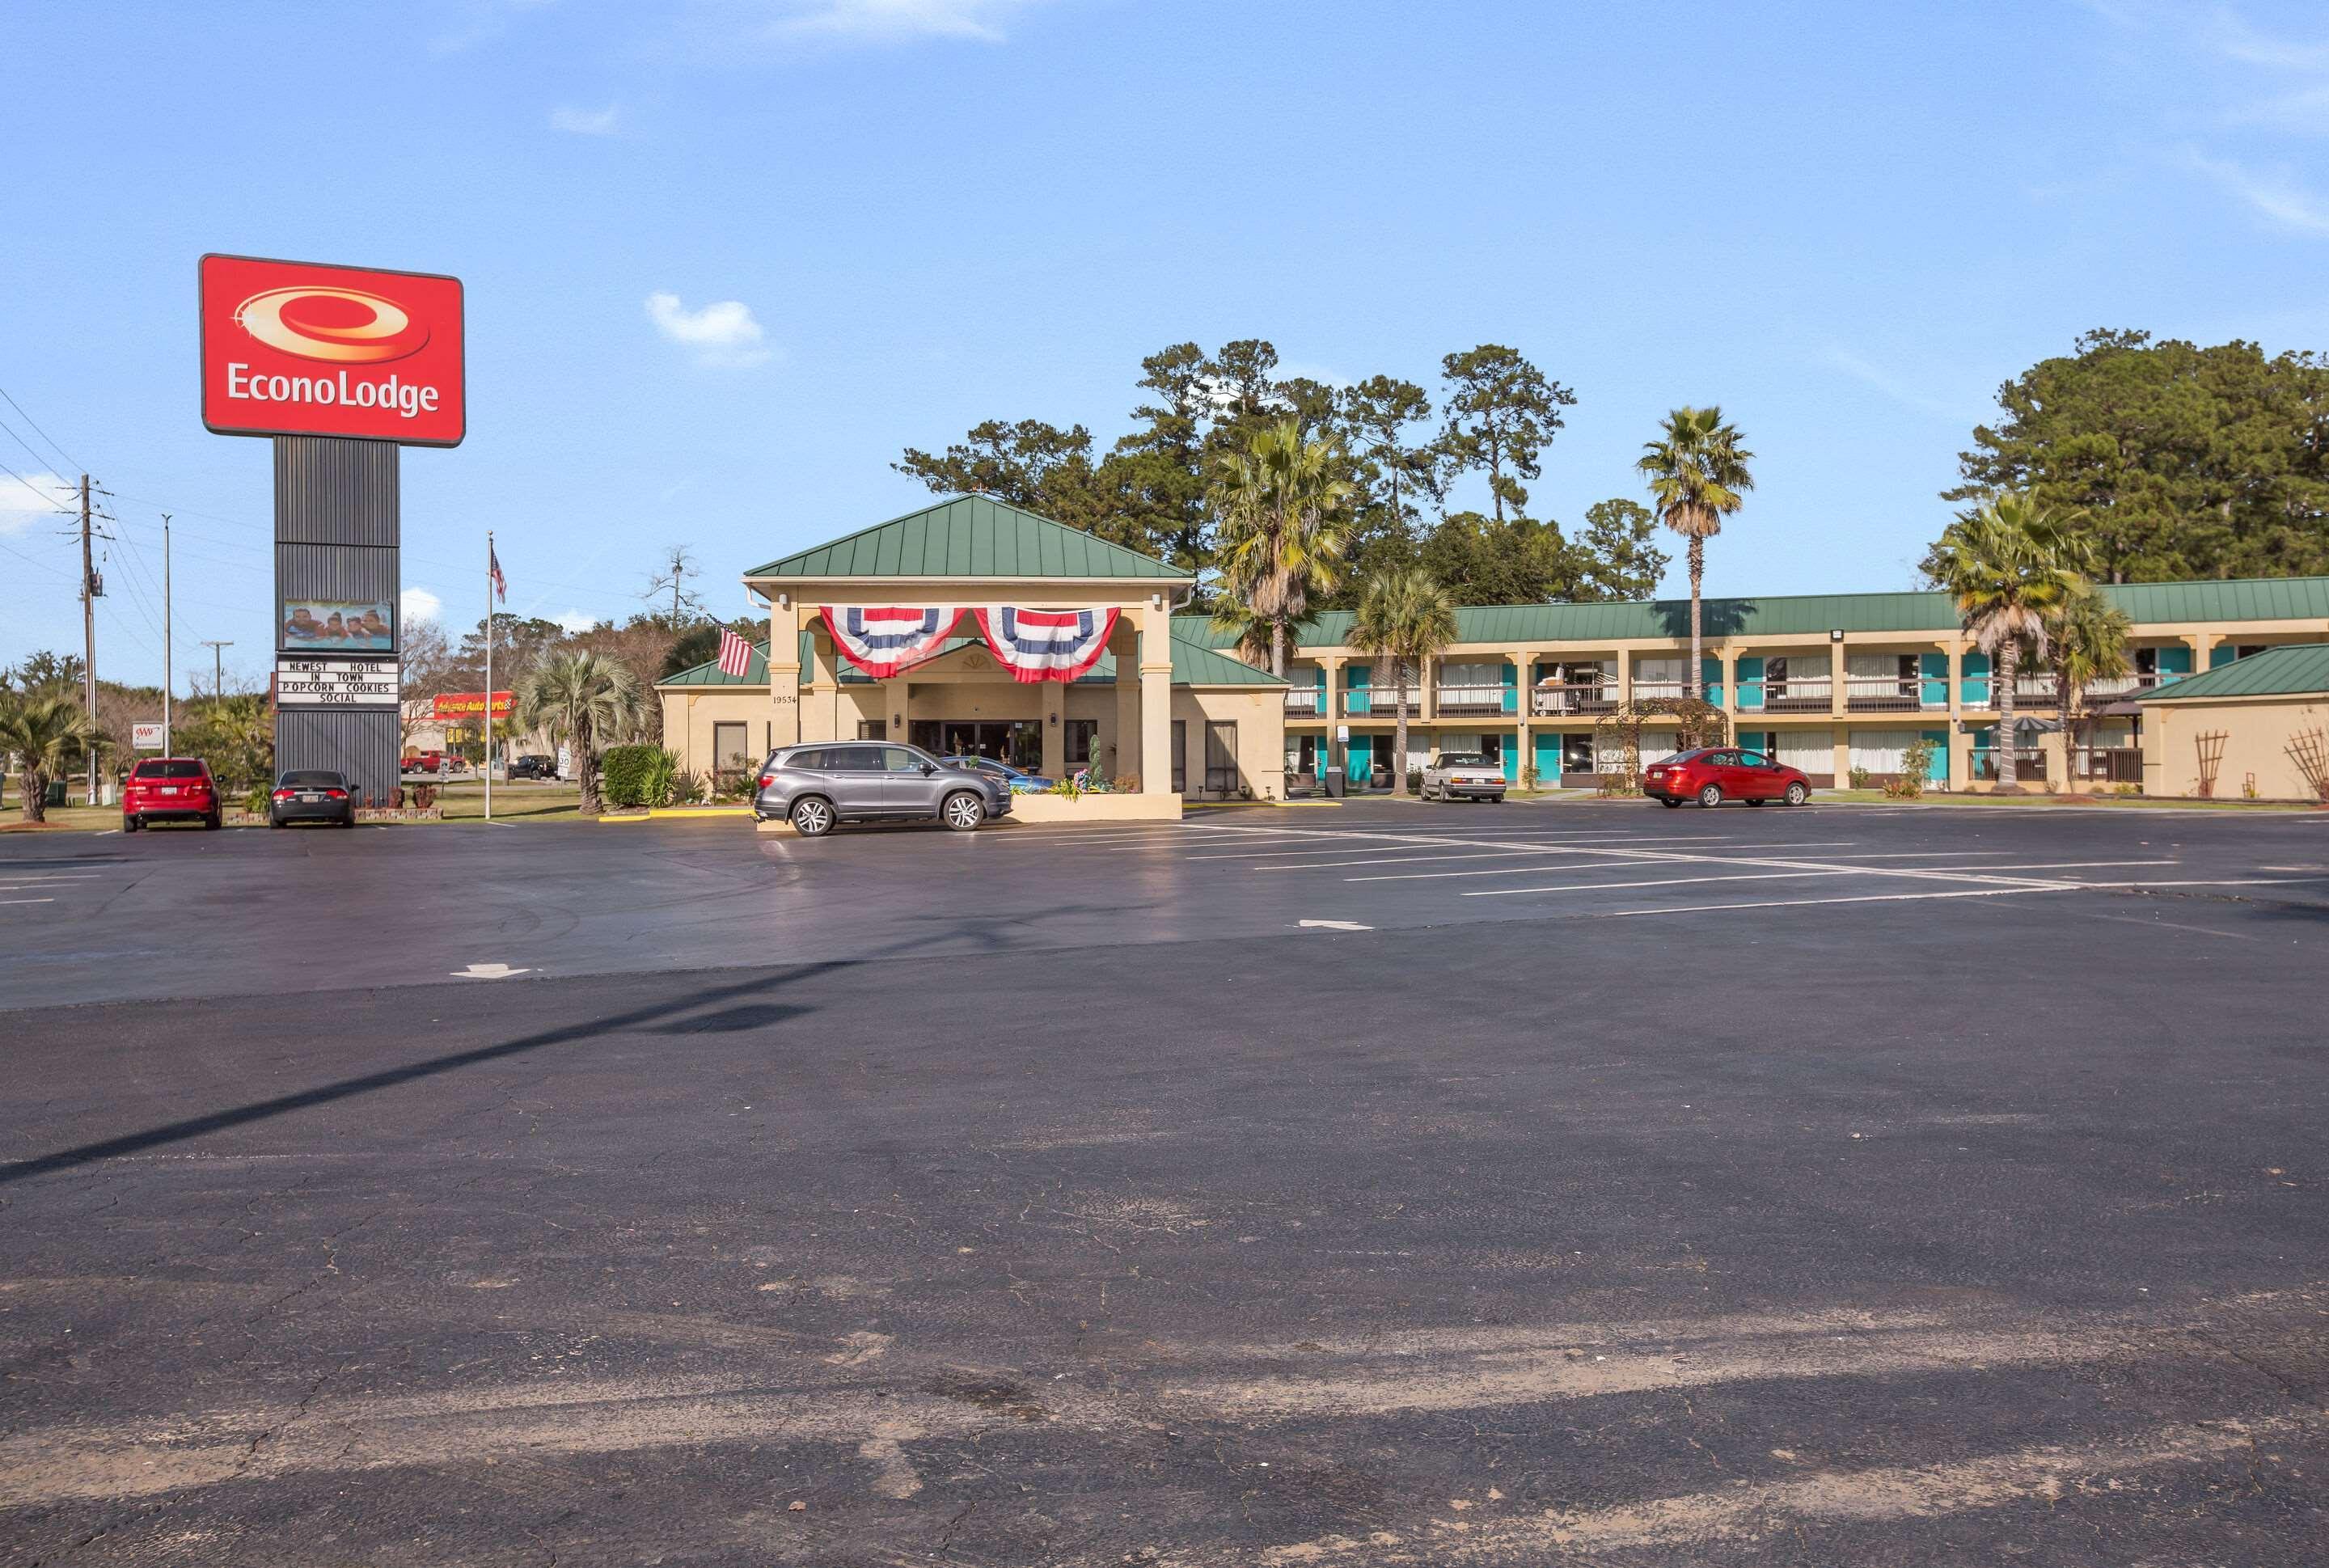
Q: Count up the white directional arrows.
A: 2